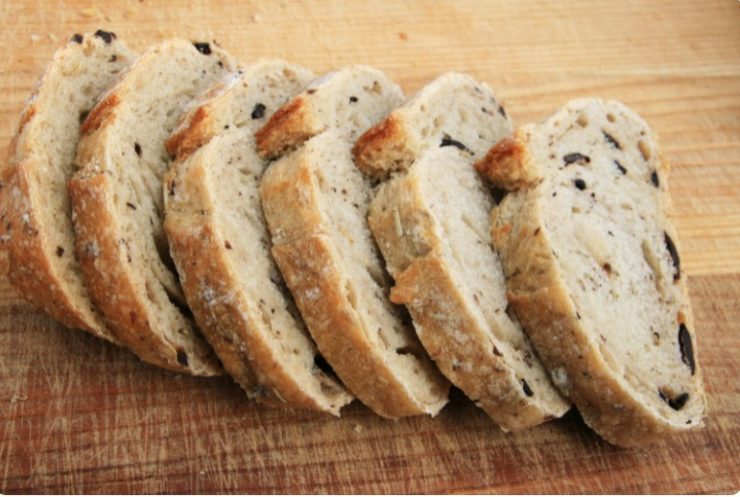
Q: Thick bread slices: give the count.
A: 6